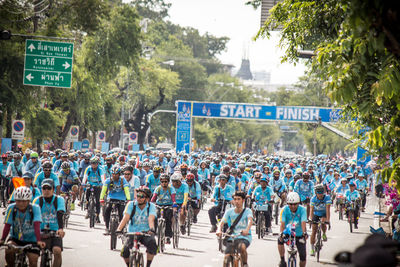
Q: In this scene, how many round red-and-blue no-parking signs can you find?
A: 4